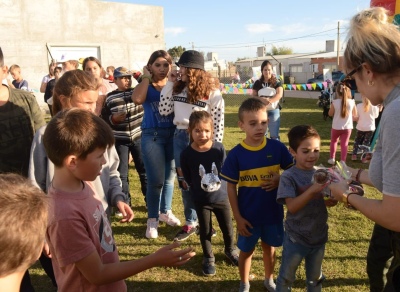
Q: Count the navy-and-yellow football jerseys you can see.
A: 1